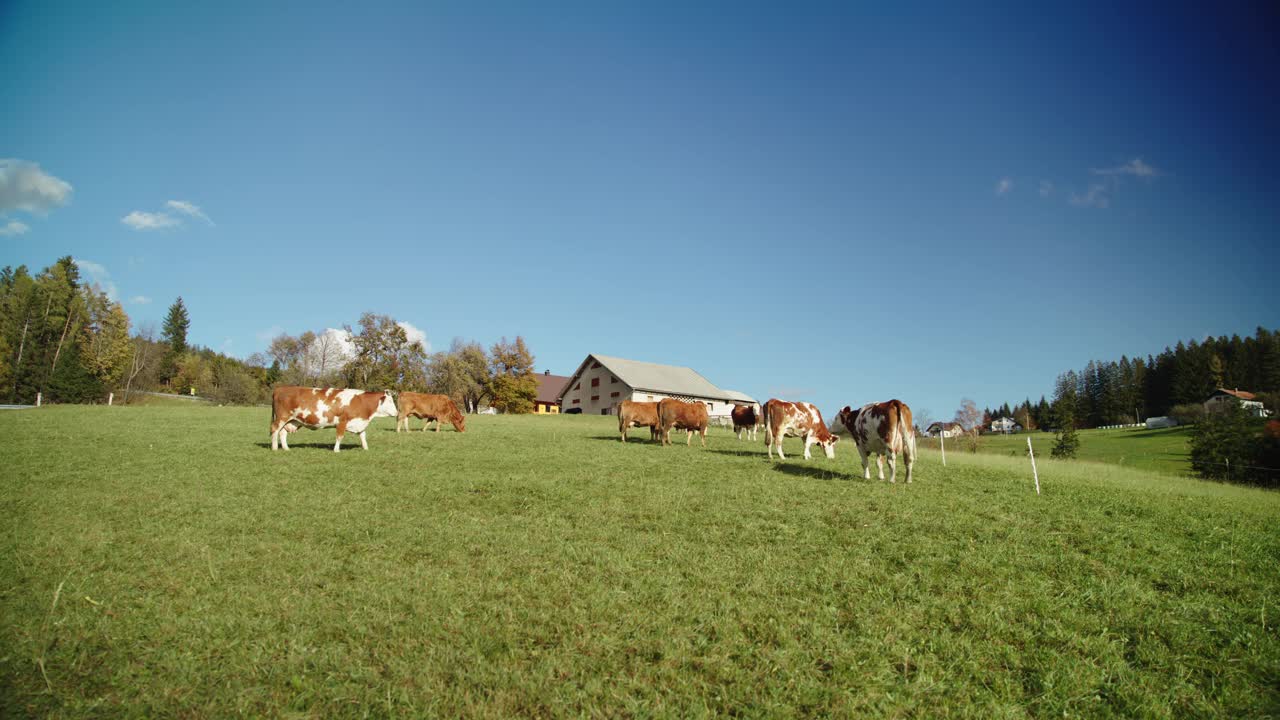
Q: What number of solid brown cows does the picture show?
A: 3